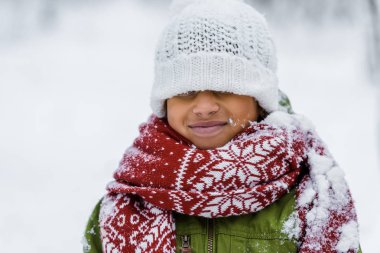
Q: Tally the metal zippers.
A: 2